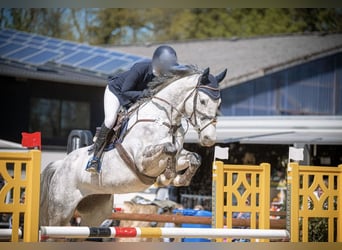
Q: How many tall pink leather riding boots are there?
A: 0